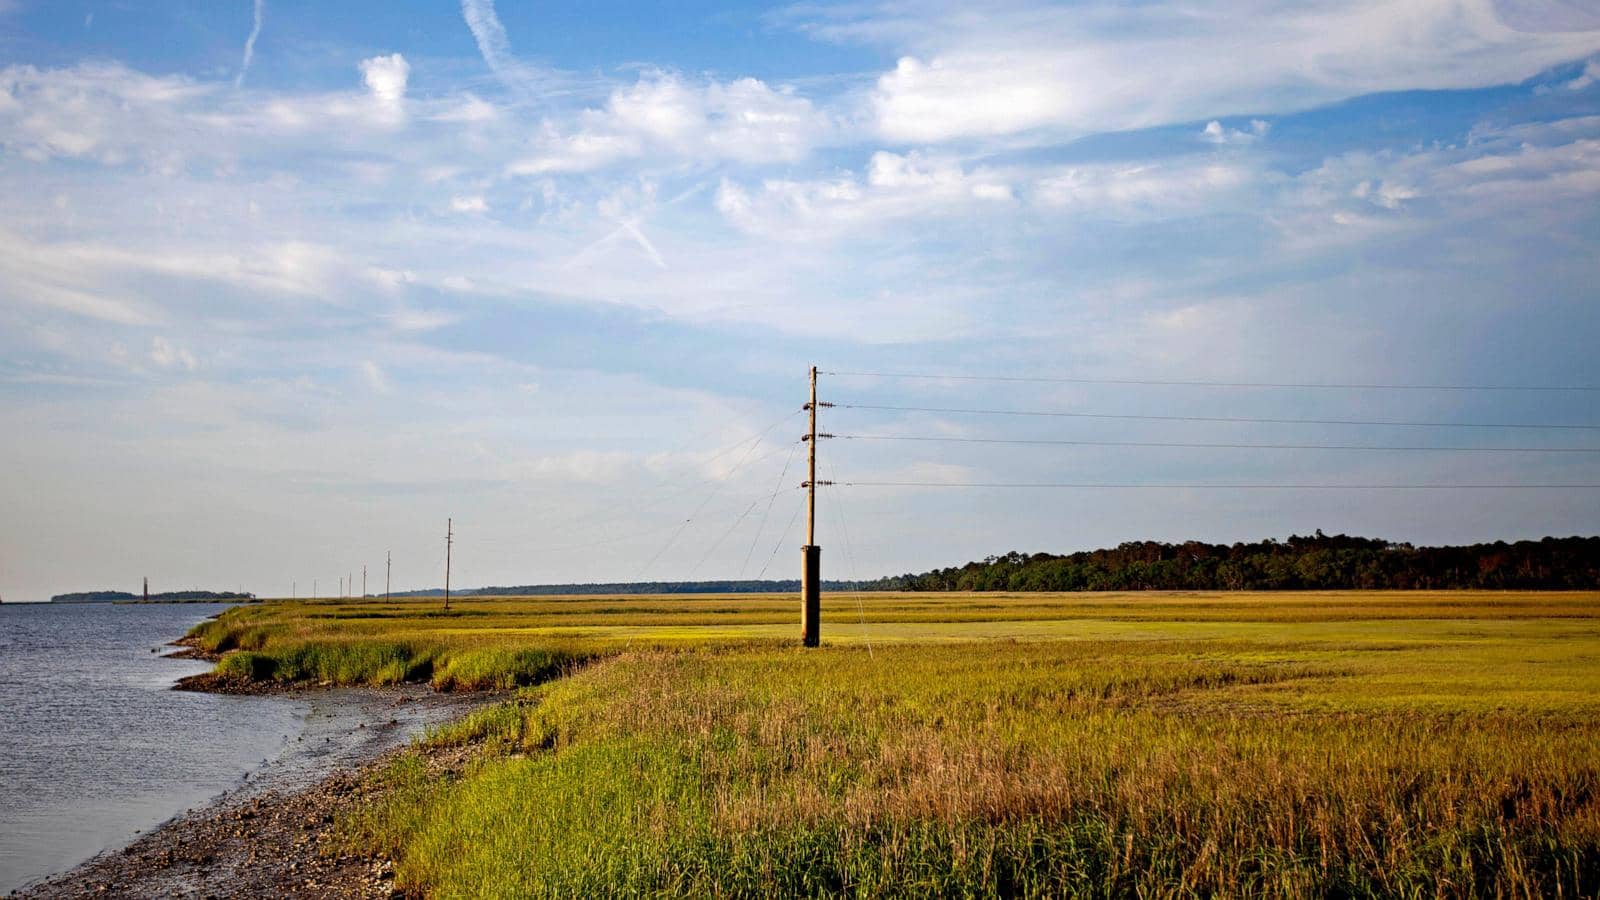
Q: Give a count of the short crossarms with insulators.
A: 3